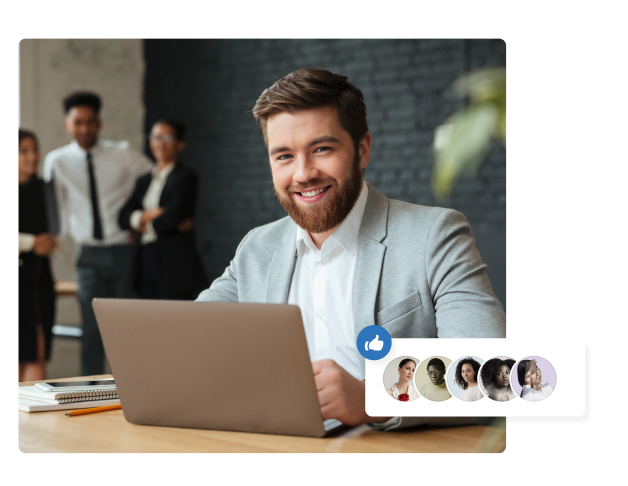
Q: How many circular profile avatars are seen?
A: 5